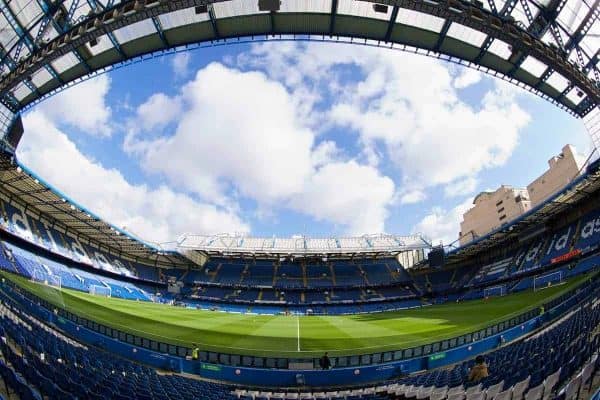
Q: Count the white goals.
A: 4